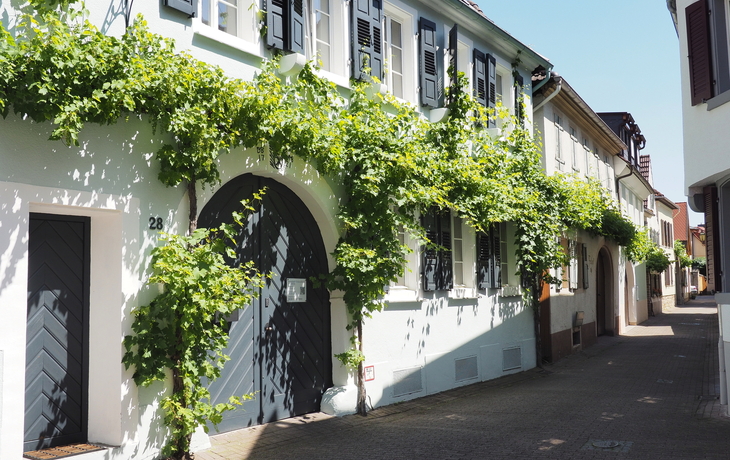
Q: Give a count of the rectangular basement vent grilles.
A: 3